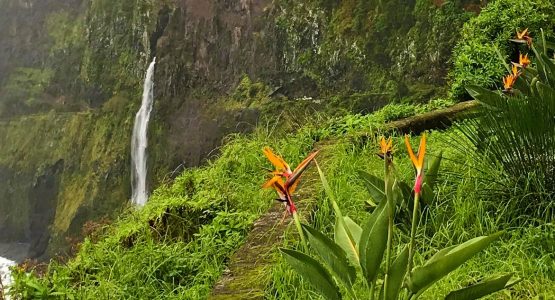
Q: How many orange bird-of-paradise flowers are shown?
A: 7